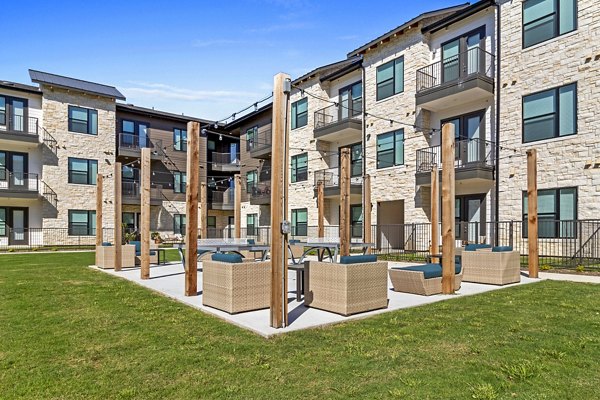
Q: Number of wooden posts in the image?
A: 13